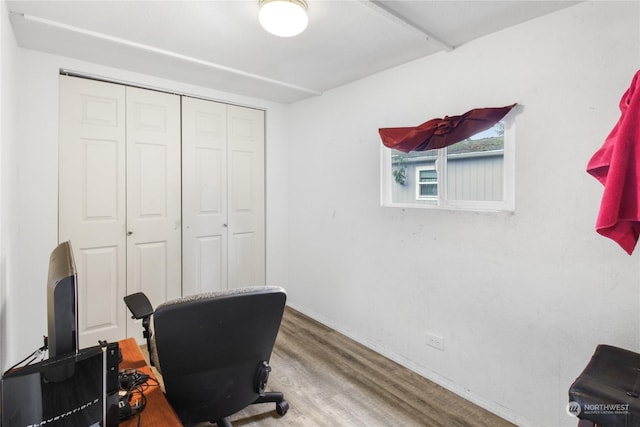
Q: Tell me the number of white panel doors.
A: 4